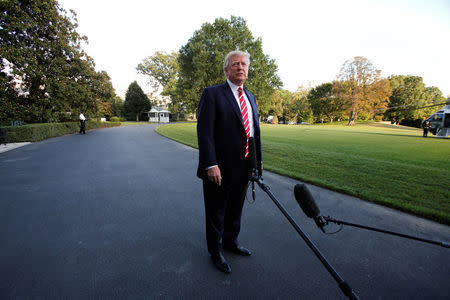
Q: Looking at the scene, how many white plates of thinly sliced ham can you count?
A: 0